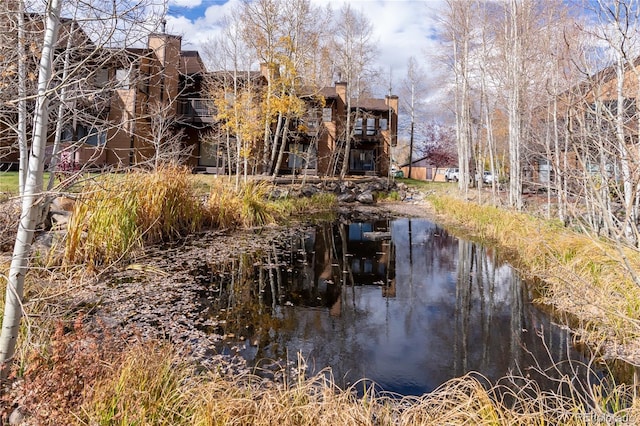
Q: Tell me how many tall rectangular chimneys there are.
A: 4